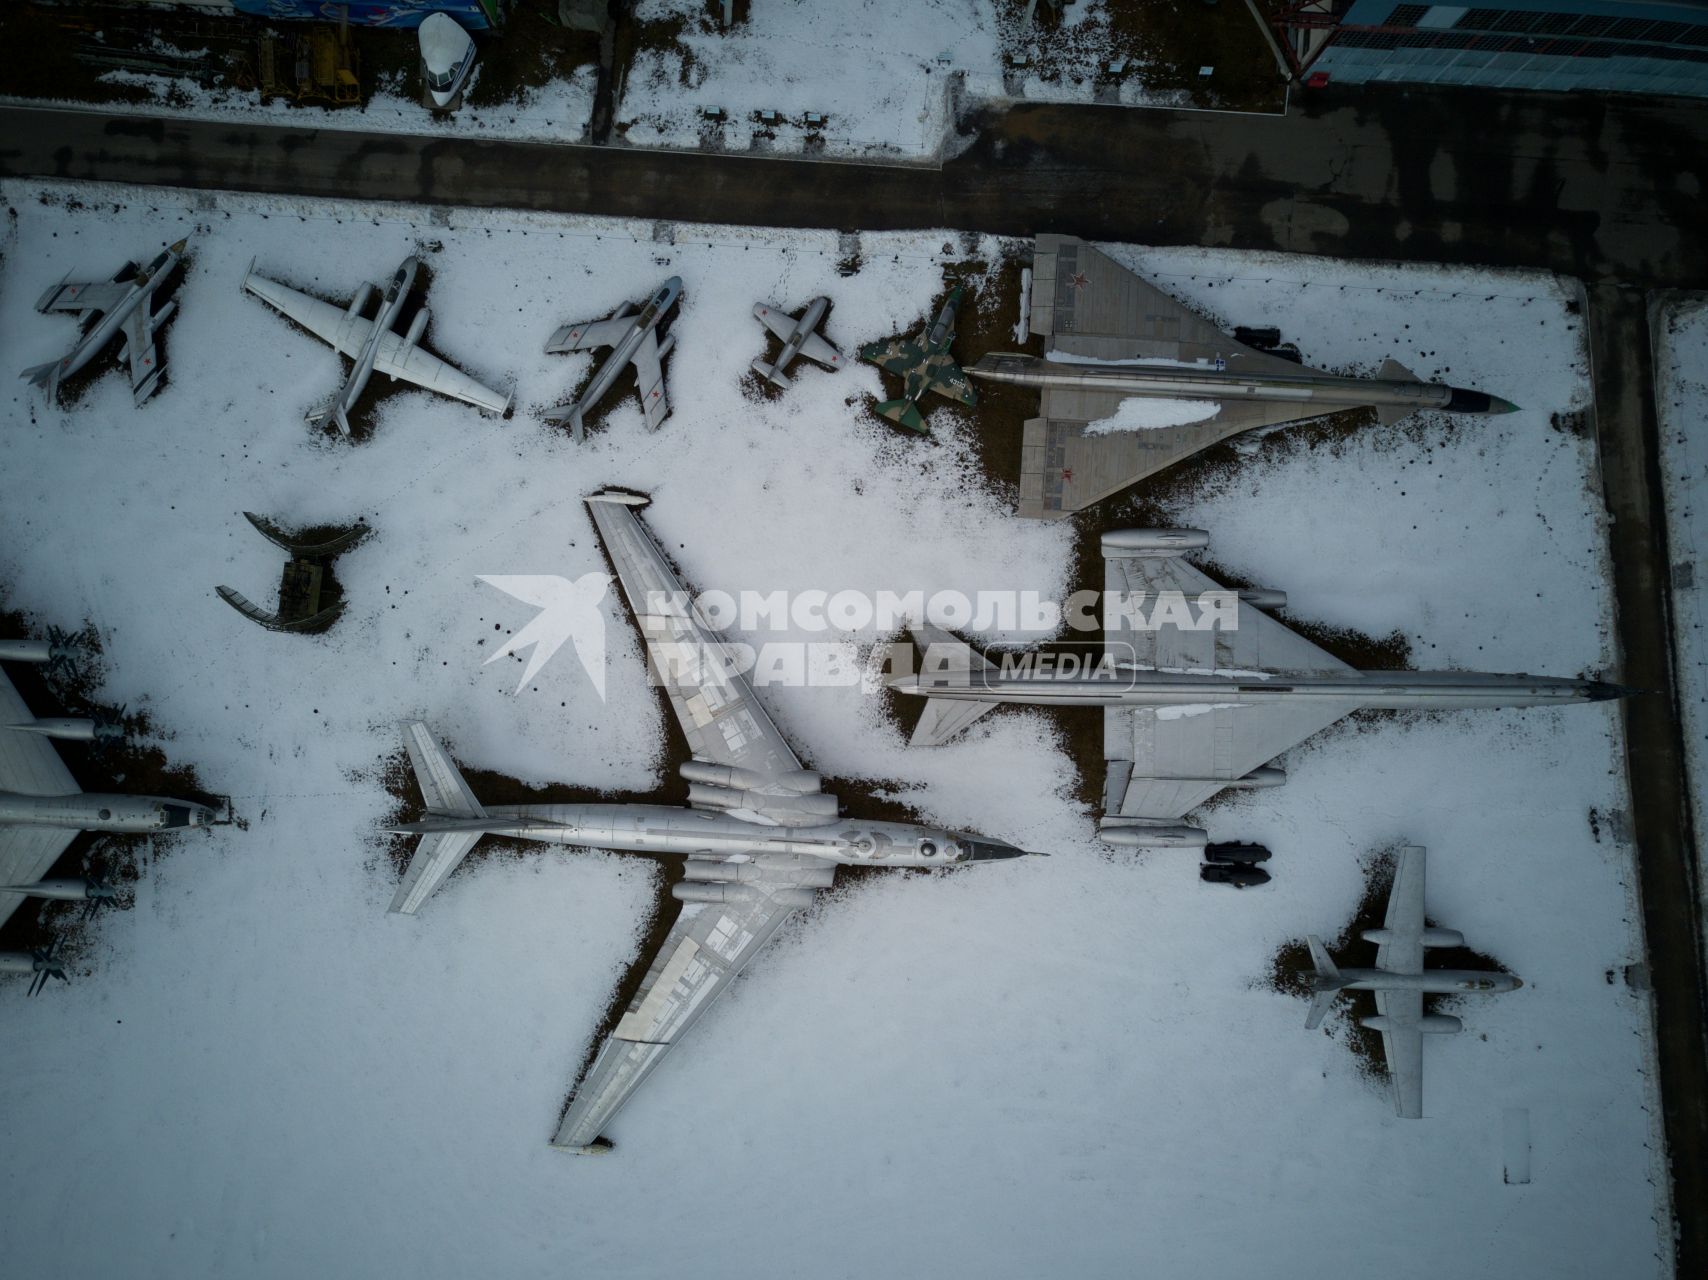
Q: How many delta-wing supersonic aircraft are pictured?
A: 2